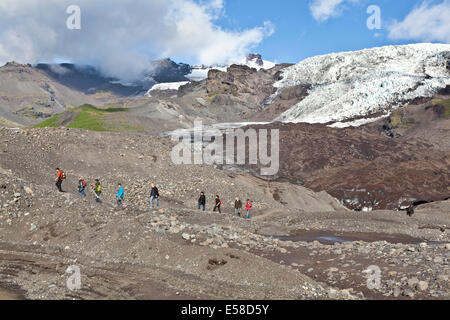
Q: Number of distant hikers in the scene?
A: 9